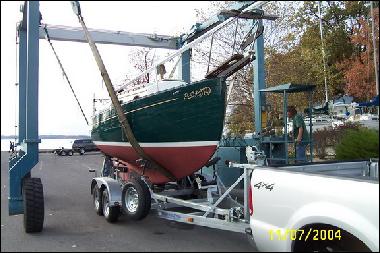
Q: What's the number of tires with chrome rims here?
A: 3